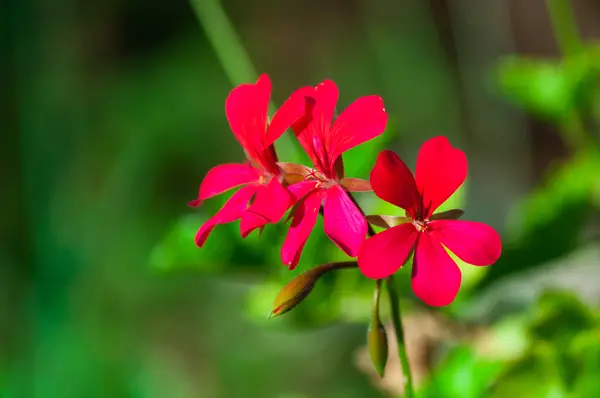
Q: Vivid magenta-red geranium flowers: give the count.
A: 3